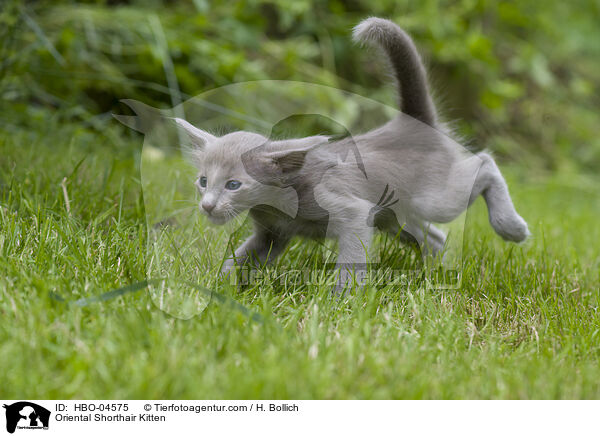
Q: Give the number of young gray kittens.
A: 1